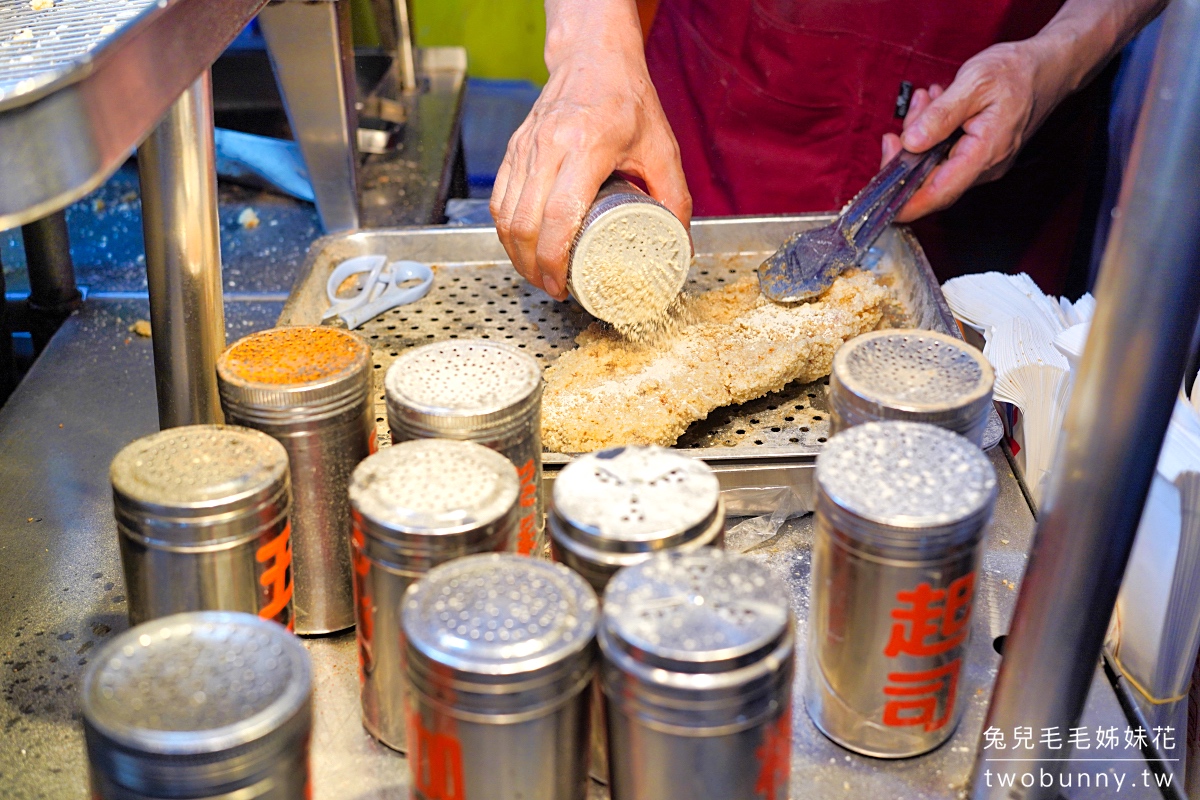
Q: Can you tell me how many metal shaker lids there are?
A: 11